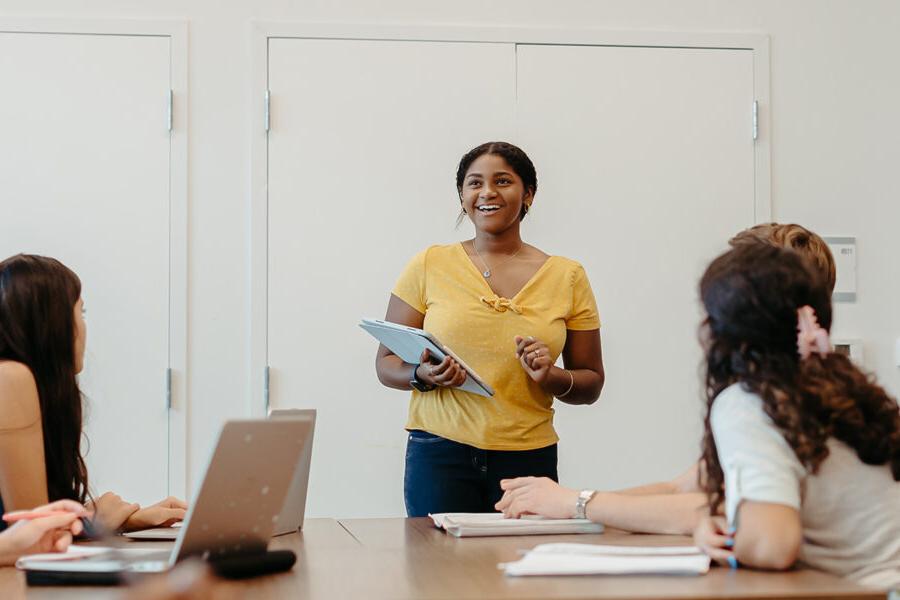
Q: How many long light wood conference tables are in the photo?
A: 1